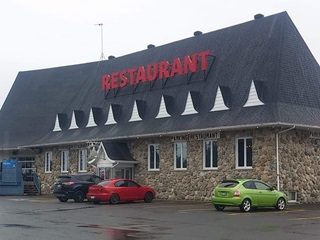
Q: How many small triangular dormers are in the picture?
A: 9